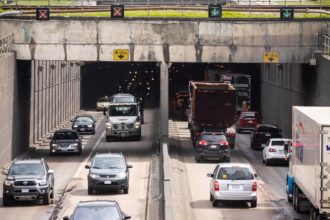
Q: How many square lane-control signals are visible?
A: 4